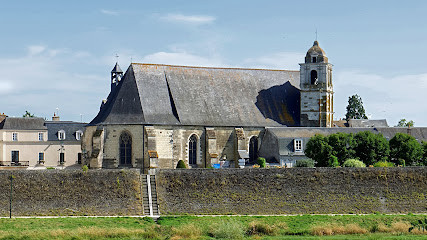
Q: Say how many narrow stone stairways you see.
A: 1